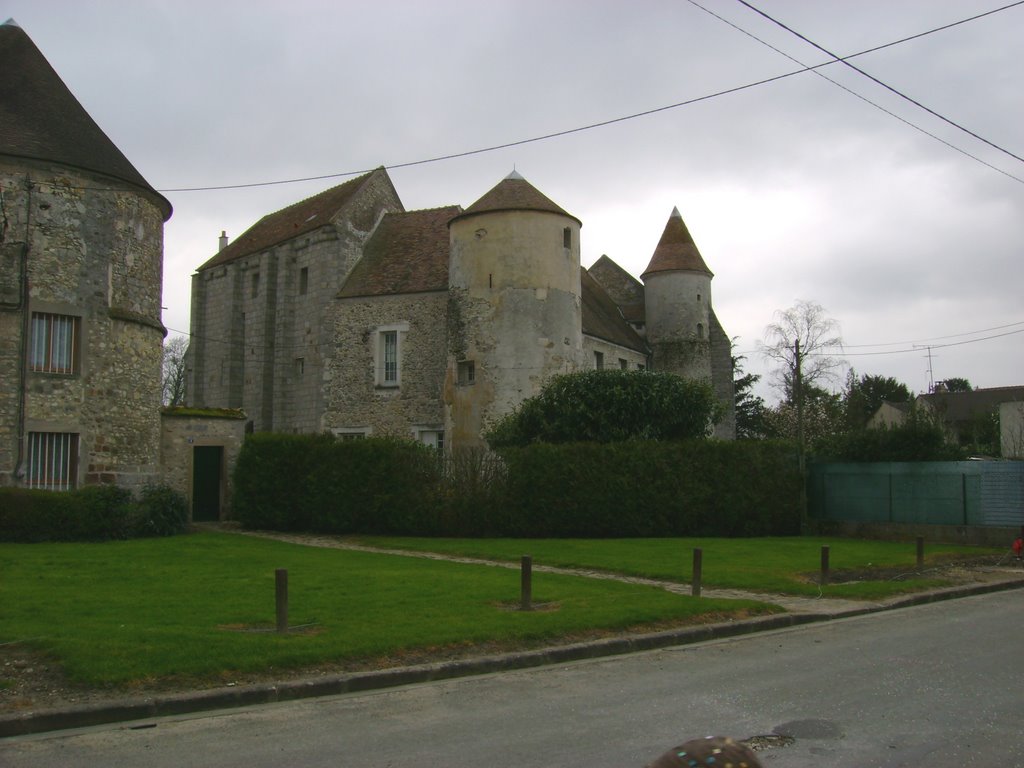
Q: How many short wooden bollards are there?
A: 5